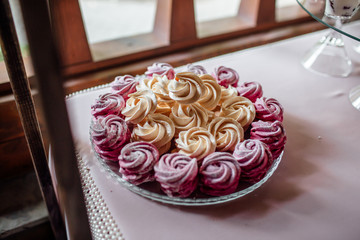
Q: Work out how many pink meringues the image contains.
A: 13